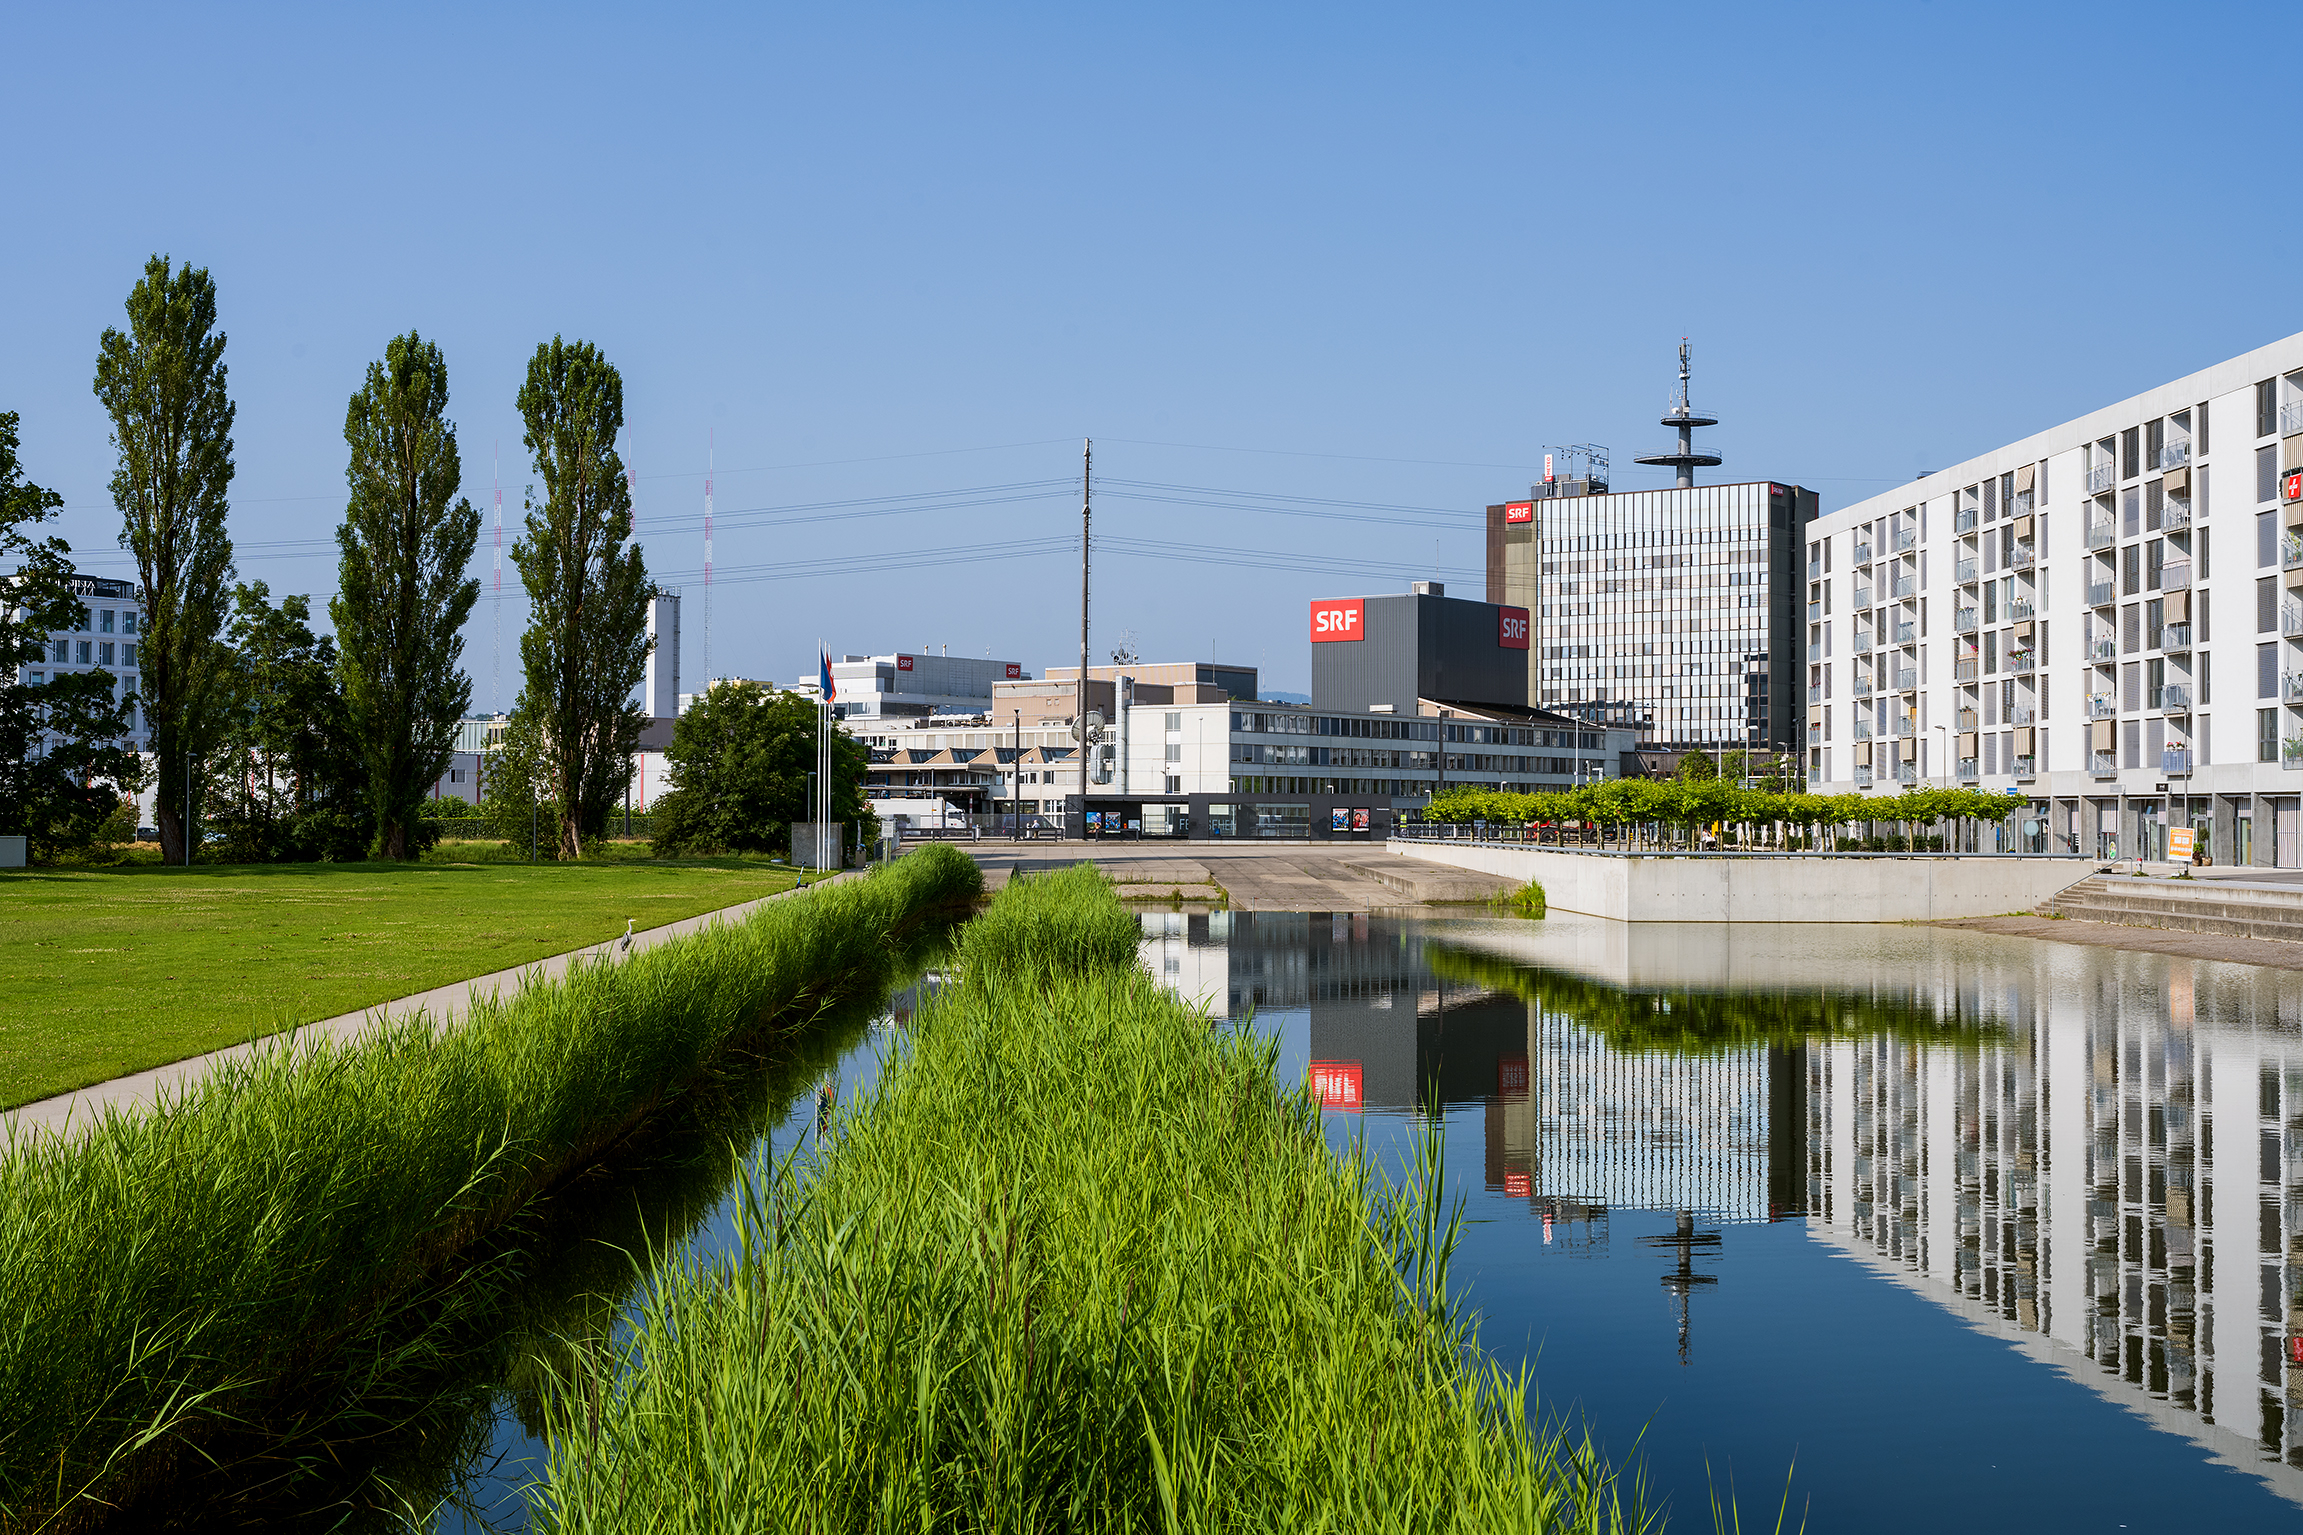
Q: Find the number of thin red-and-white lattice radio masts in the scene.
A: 3